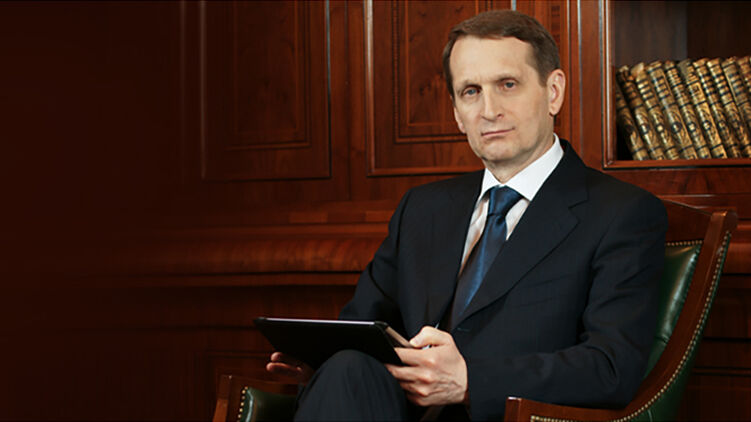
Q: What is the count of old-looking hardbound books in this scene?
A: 10